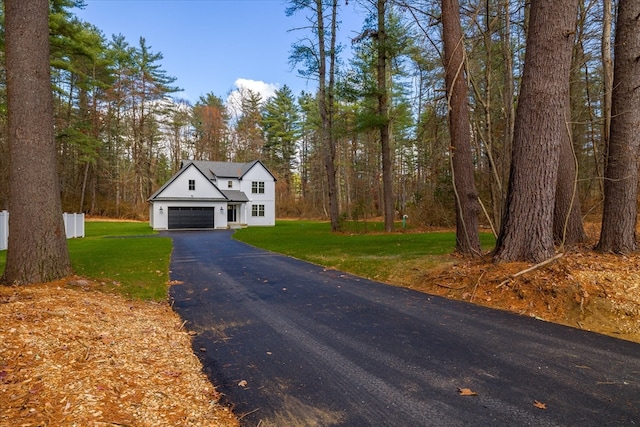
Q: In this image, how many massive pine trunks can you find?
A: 5